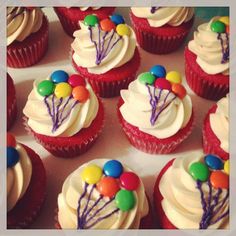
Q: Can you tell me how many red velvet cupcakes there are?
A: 12